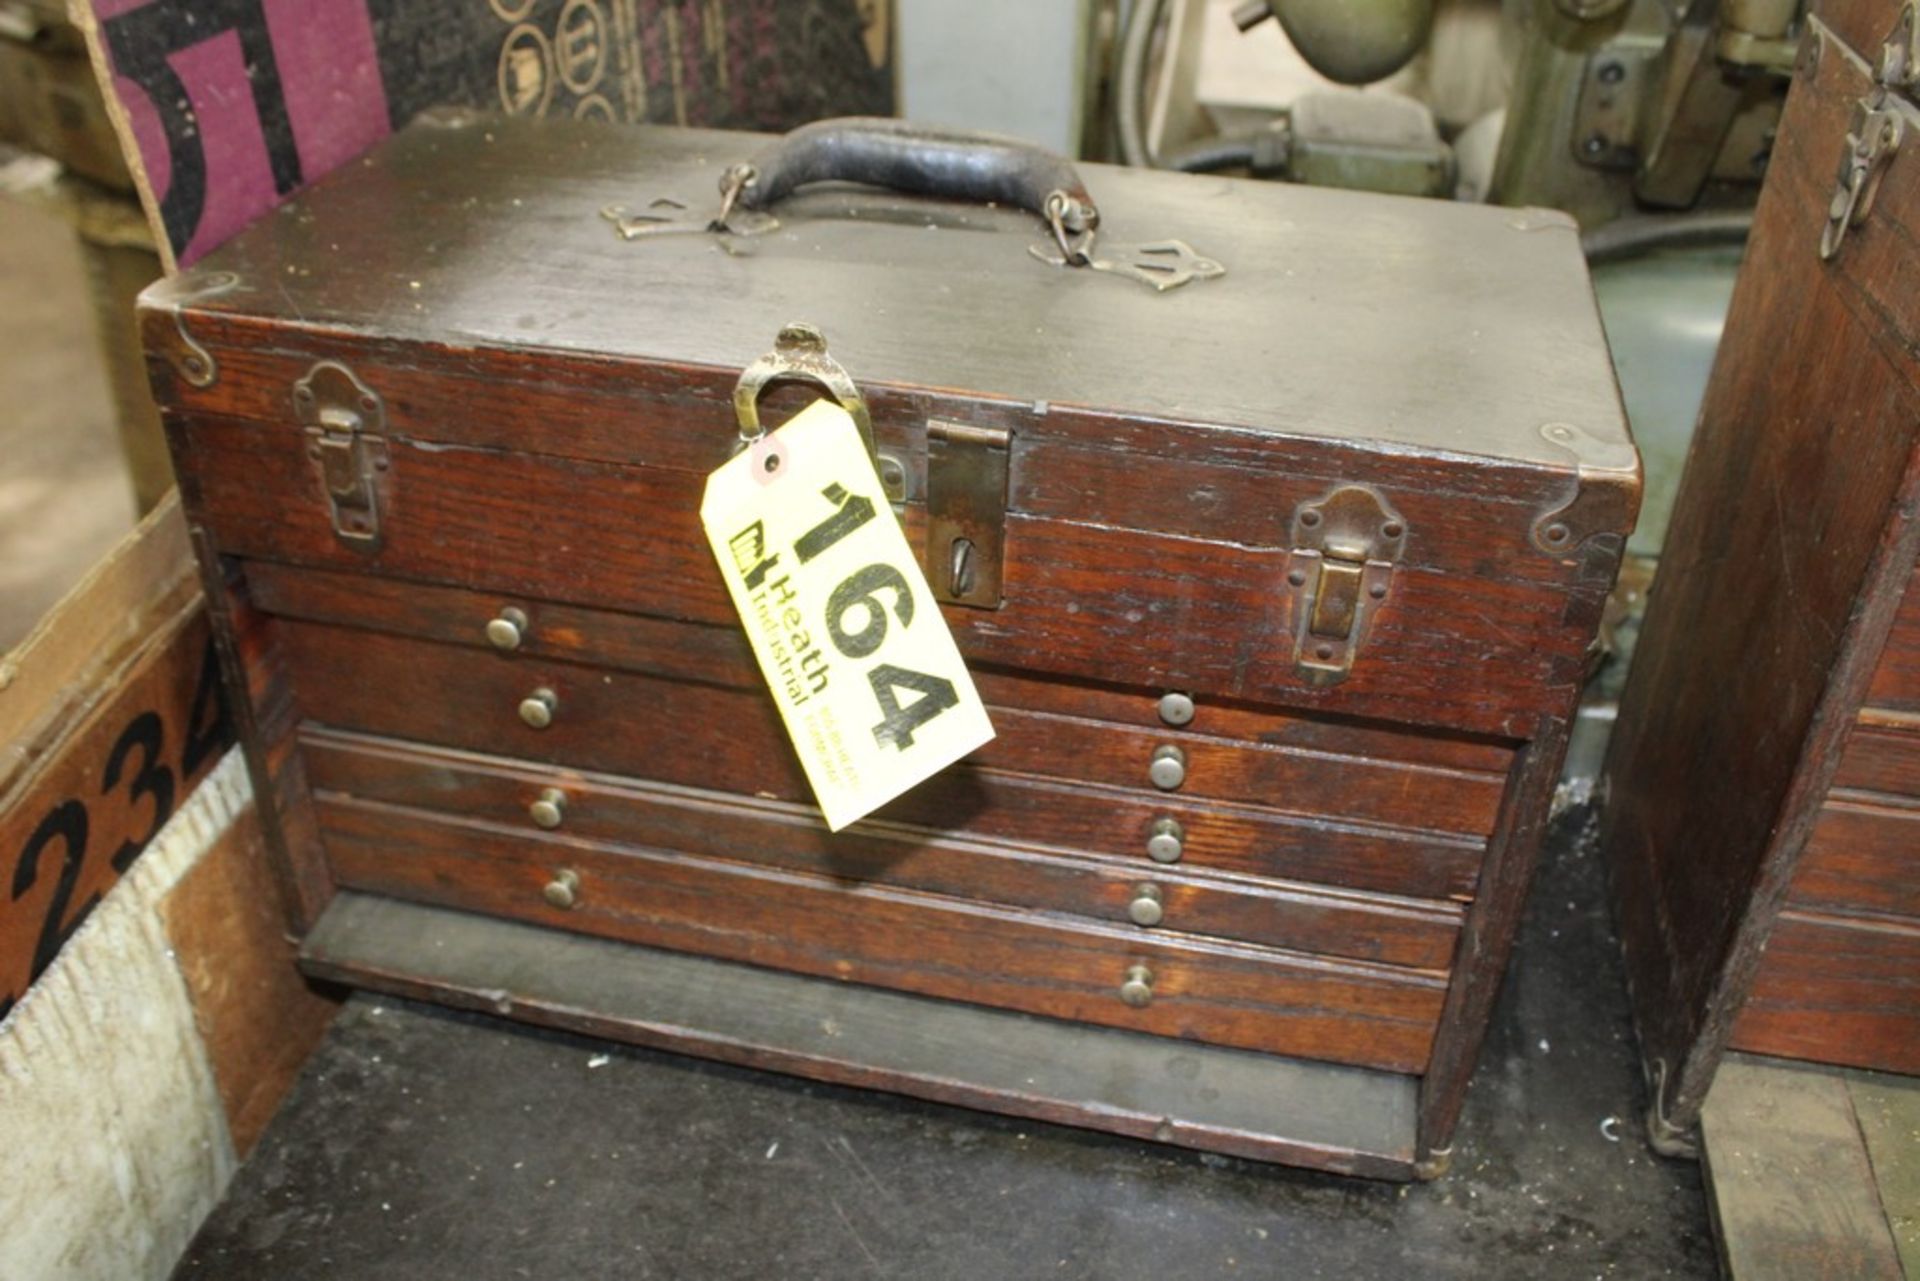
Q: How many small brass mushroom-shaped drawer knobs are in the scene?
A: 9